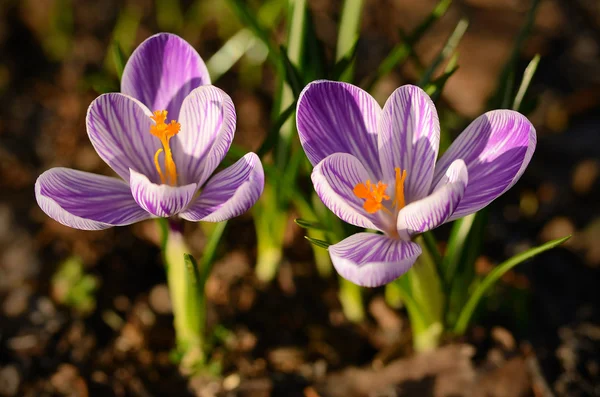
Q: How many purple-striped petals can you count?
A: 12